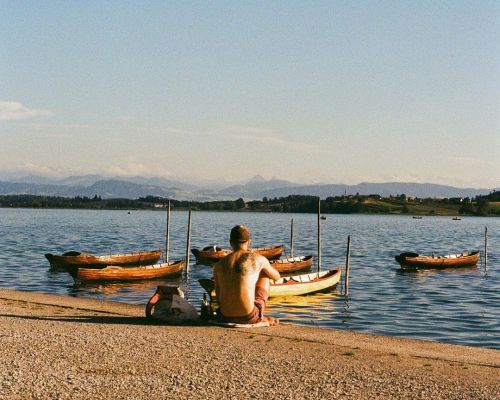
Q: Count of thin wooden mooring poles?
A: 6